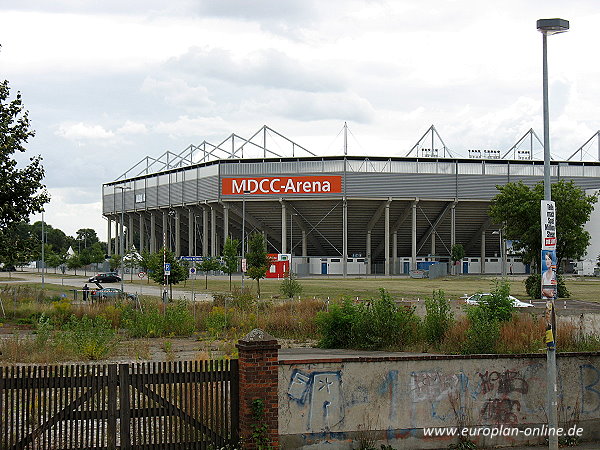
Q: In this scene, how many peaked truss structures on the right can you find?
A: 3